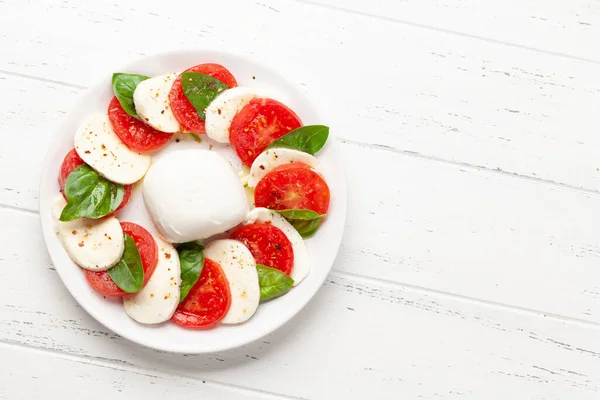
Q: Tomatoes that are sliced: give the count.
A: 8